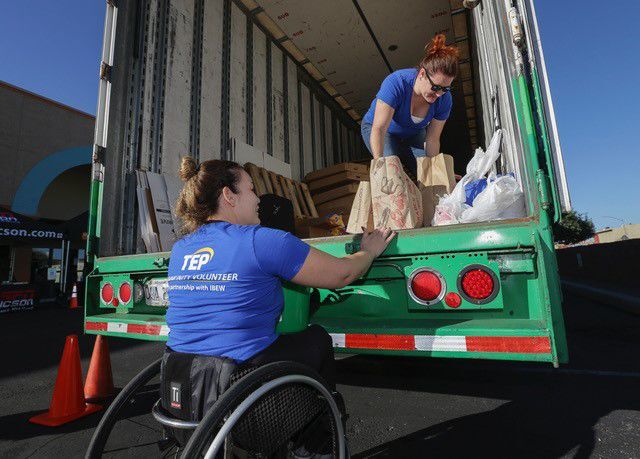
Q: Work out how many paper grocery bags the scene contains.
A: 3